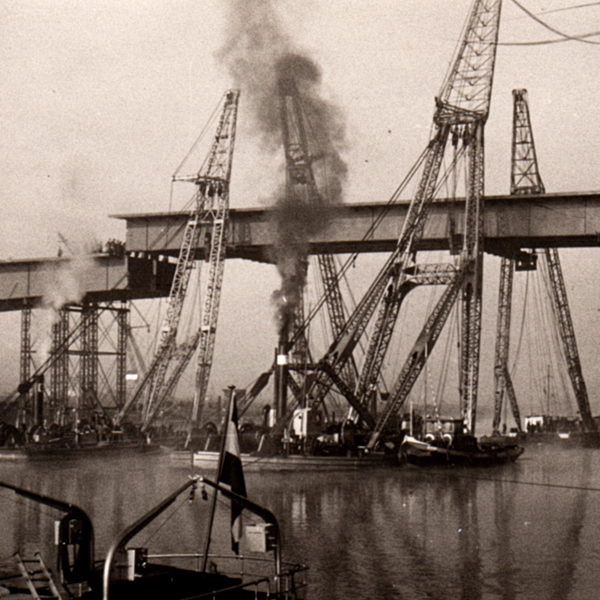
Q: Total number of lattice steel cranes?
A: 4